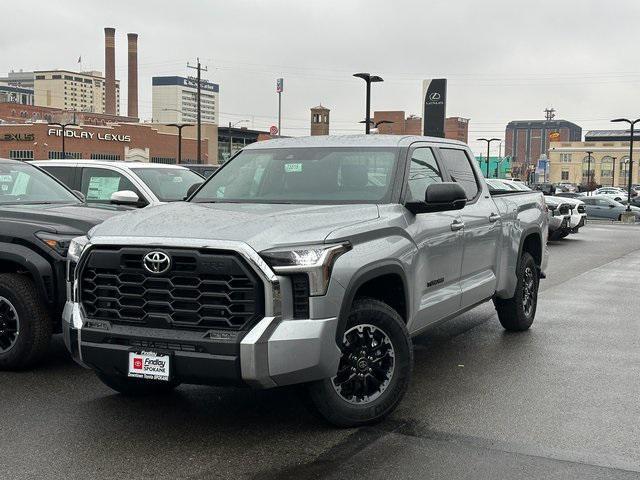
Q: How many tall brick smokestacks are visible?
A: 2